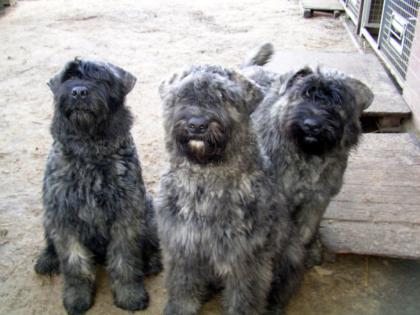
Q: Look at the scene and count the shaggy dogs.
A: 3